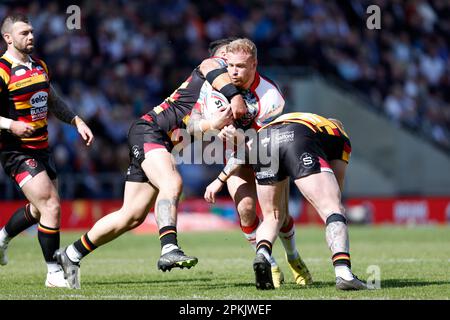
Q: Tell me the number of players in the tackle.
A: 3